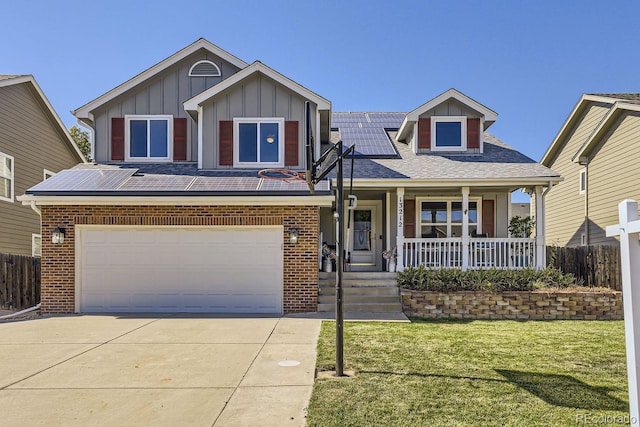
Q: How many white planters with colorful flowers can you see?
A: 2